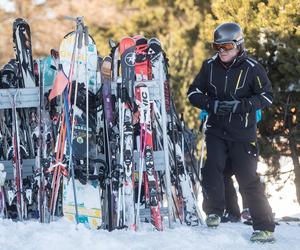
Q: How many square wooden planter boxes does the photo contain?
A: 0